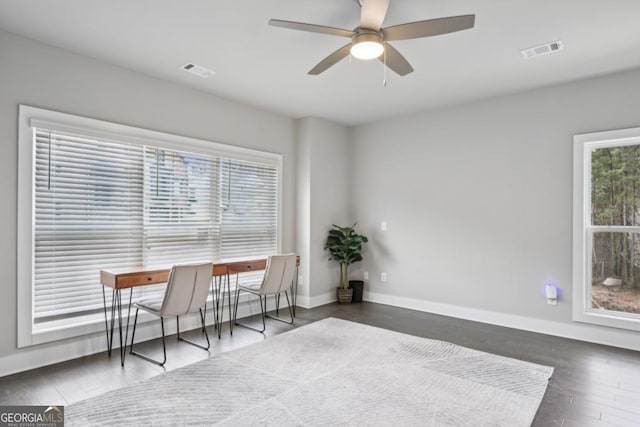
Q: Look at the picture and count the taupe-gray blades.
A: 5